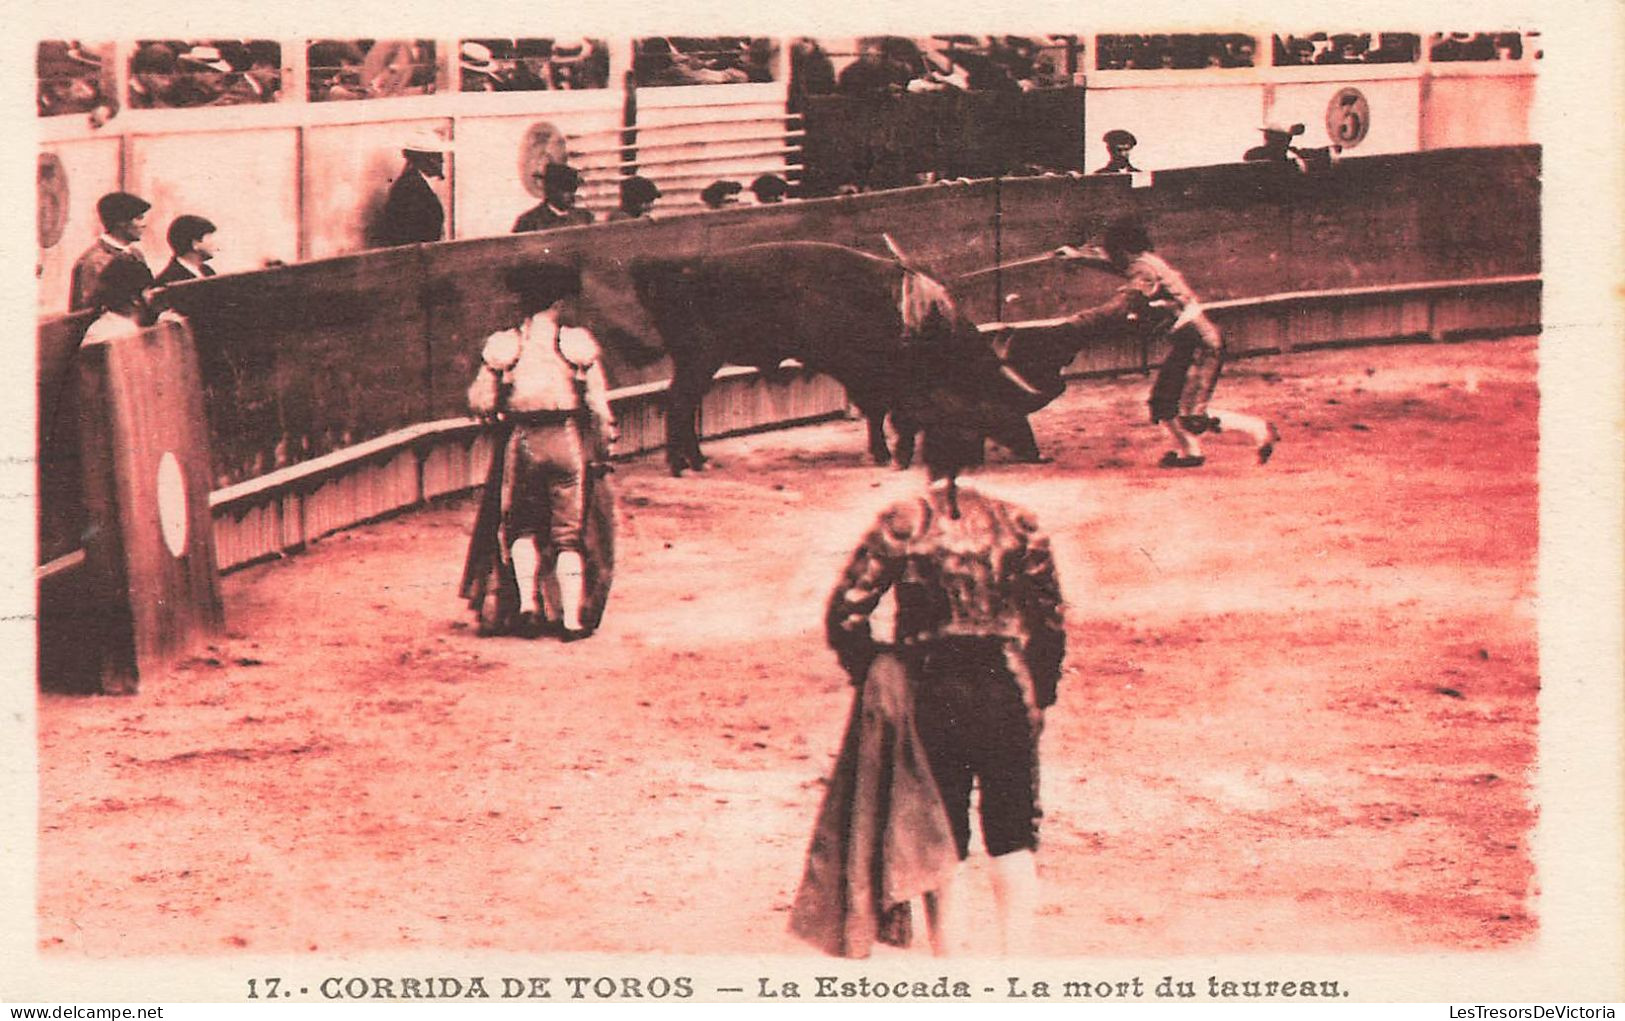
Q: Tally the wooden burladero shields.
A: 1